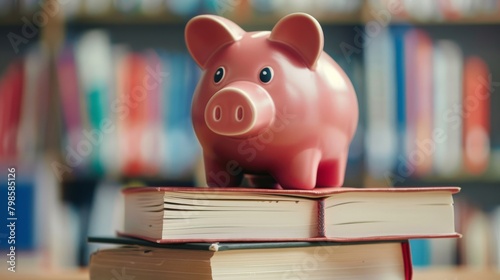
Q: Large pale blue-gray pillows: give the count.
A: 0